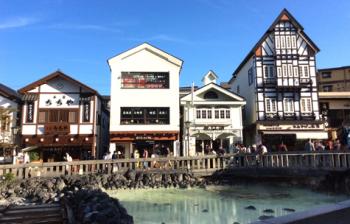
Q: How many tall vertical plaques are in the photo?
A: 2